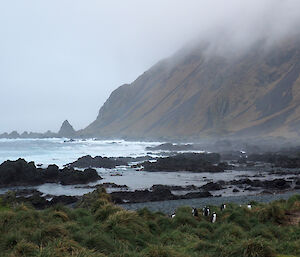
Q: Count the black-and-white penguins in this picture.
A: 7